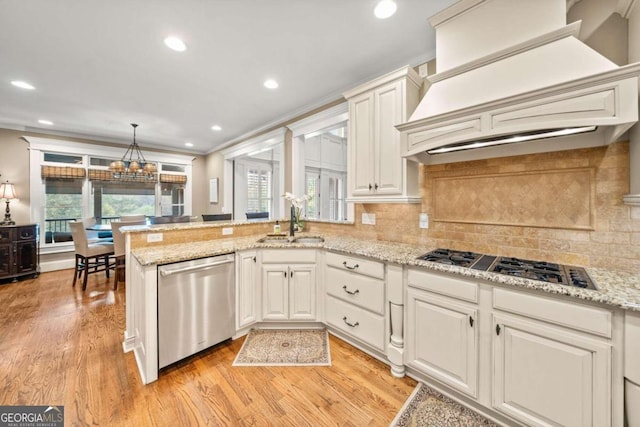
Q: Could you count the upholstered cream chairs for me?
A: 4